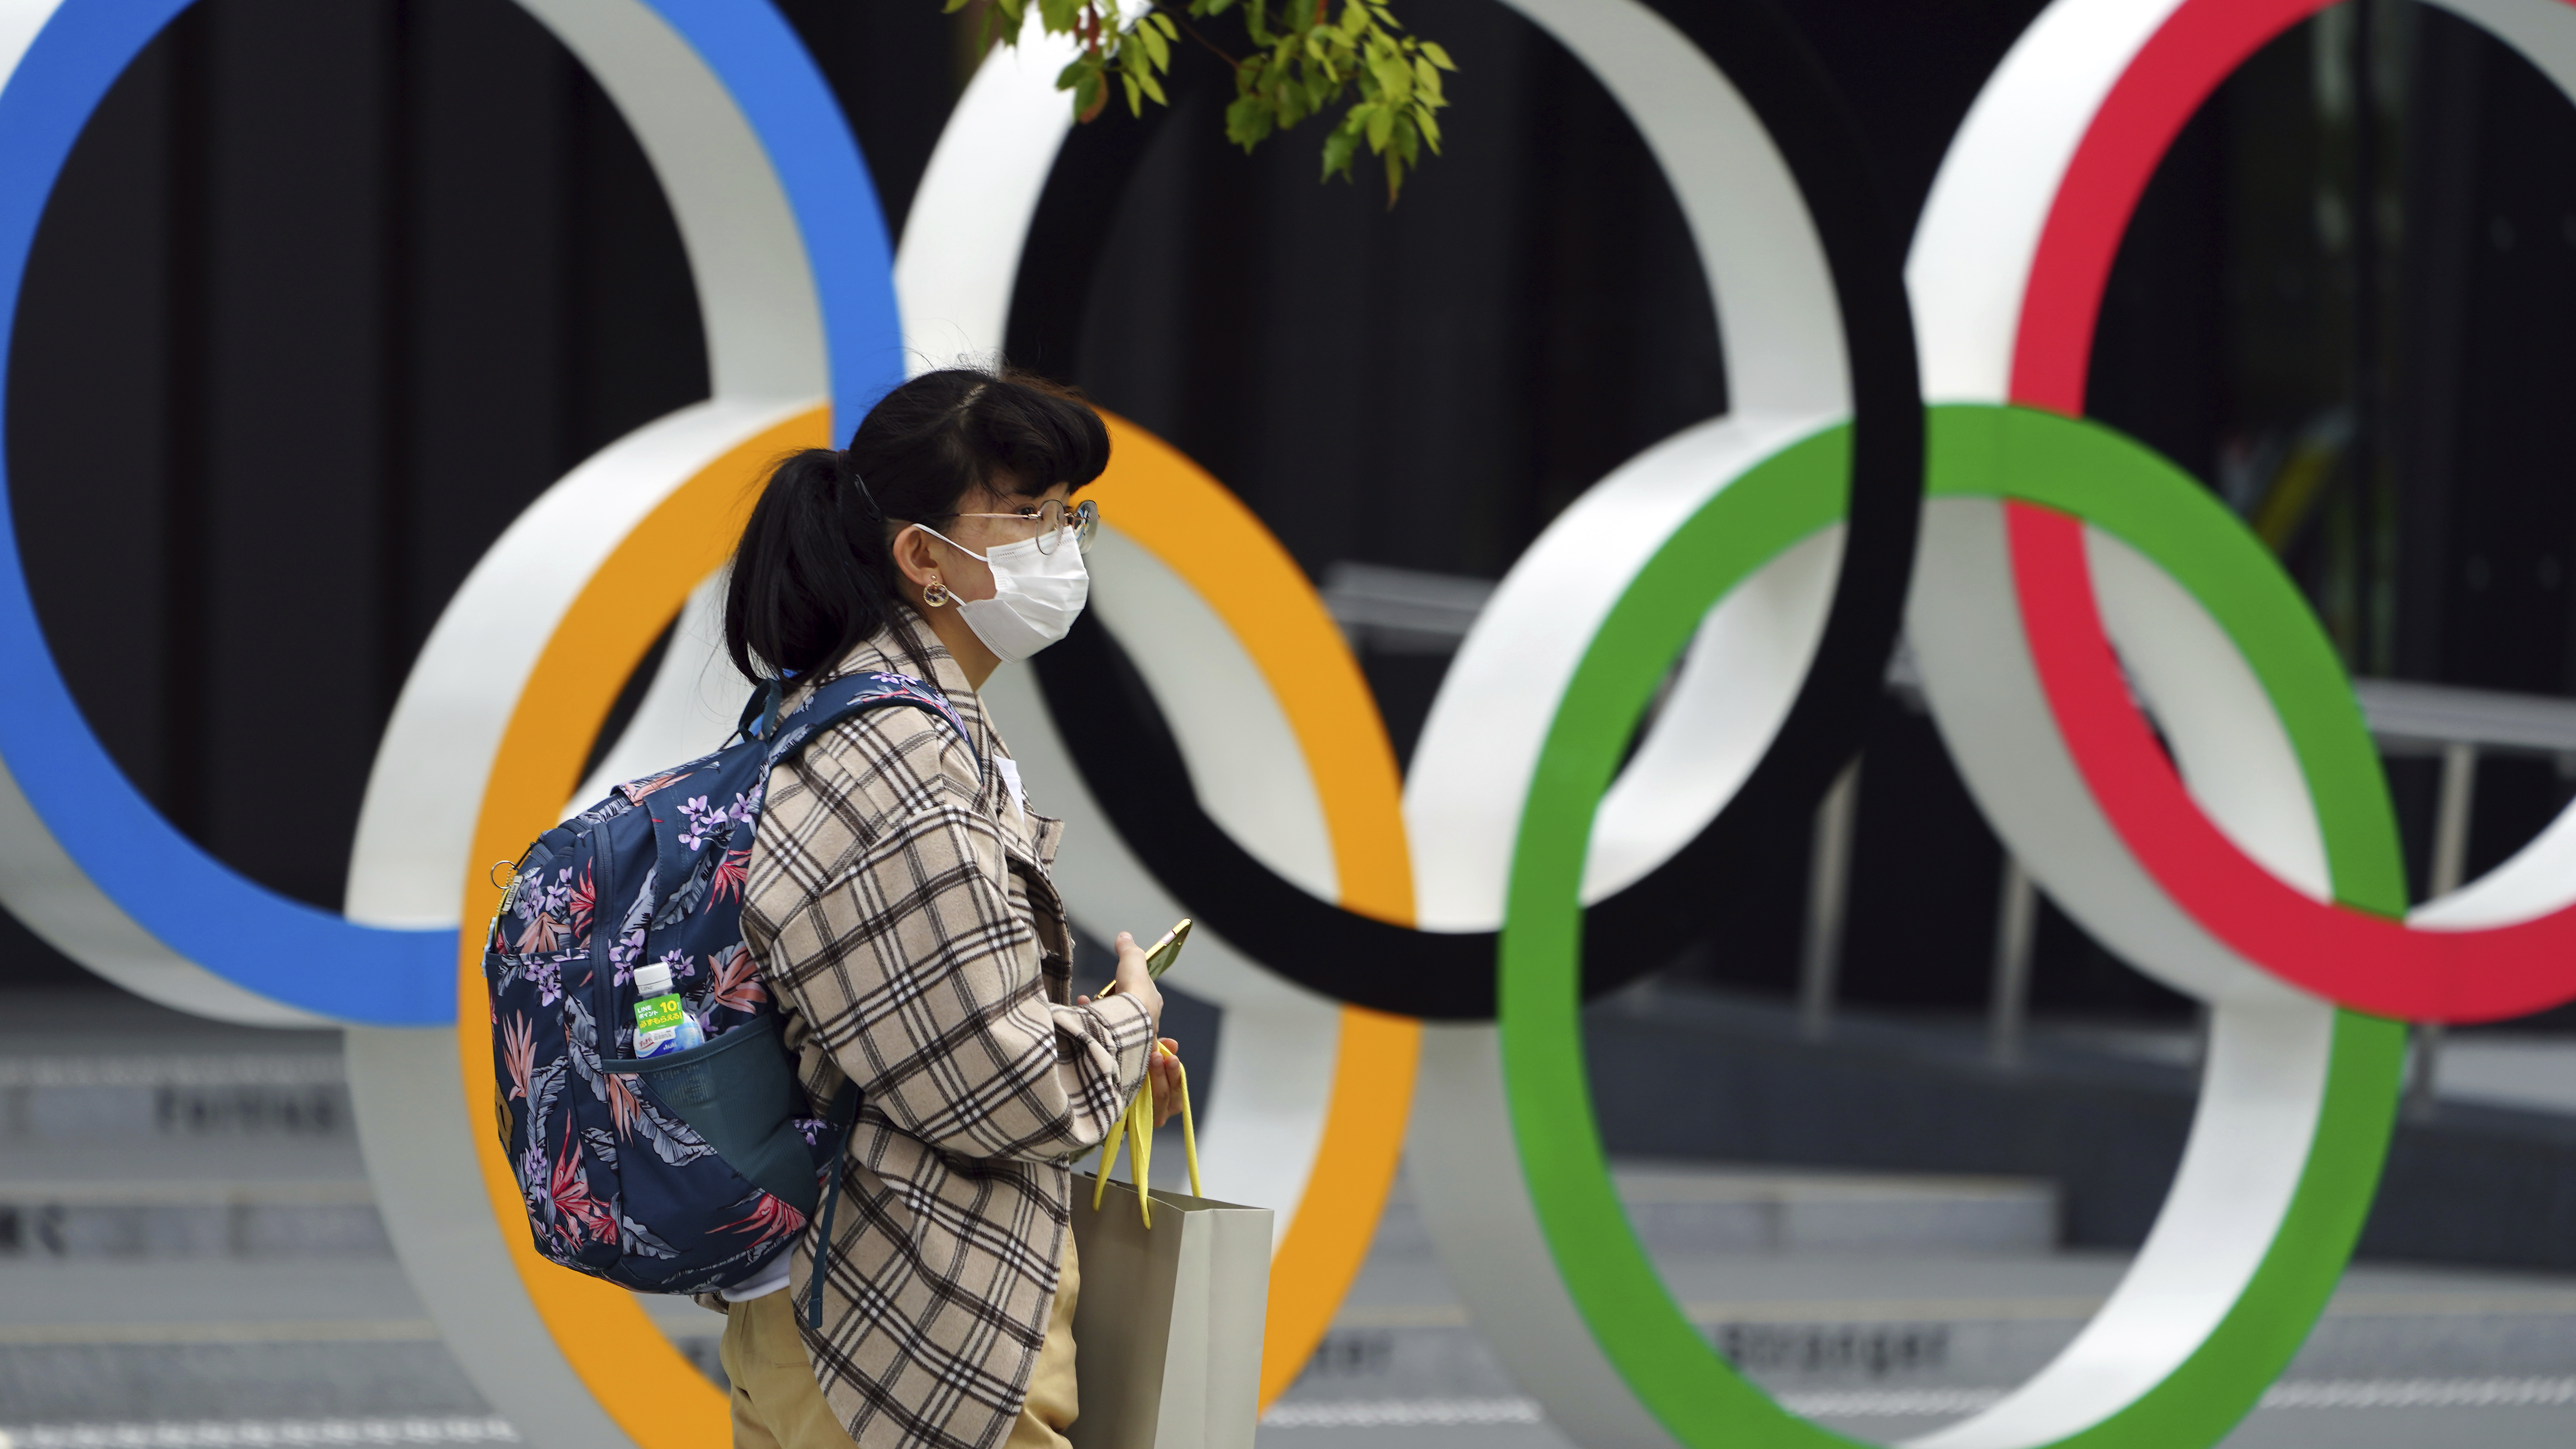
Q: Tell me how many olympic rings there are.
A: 5